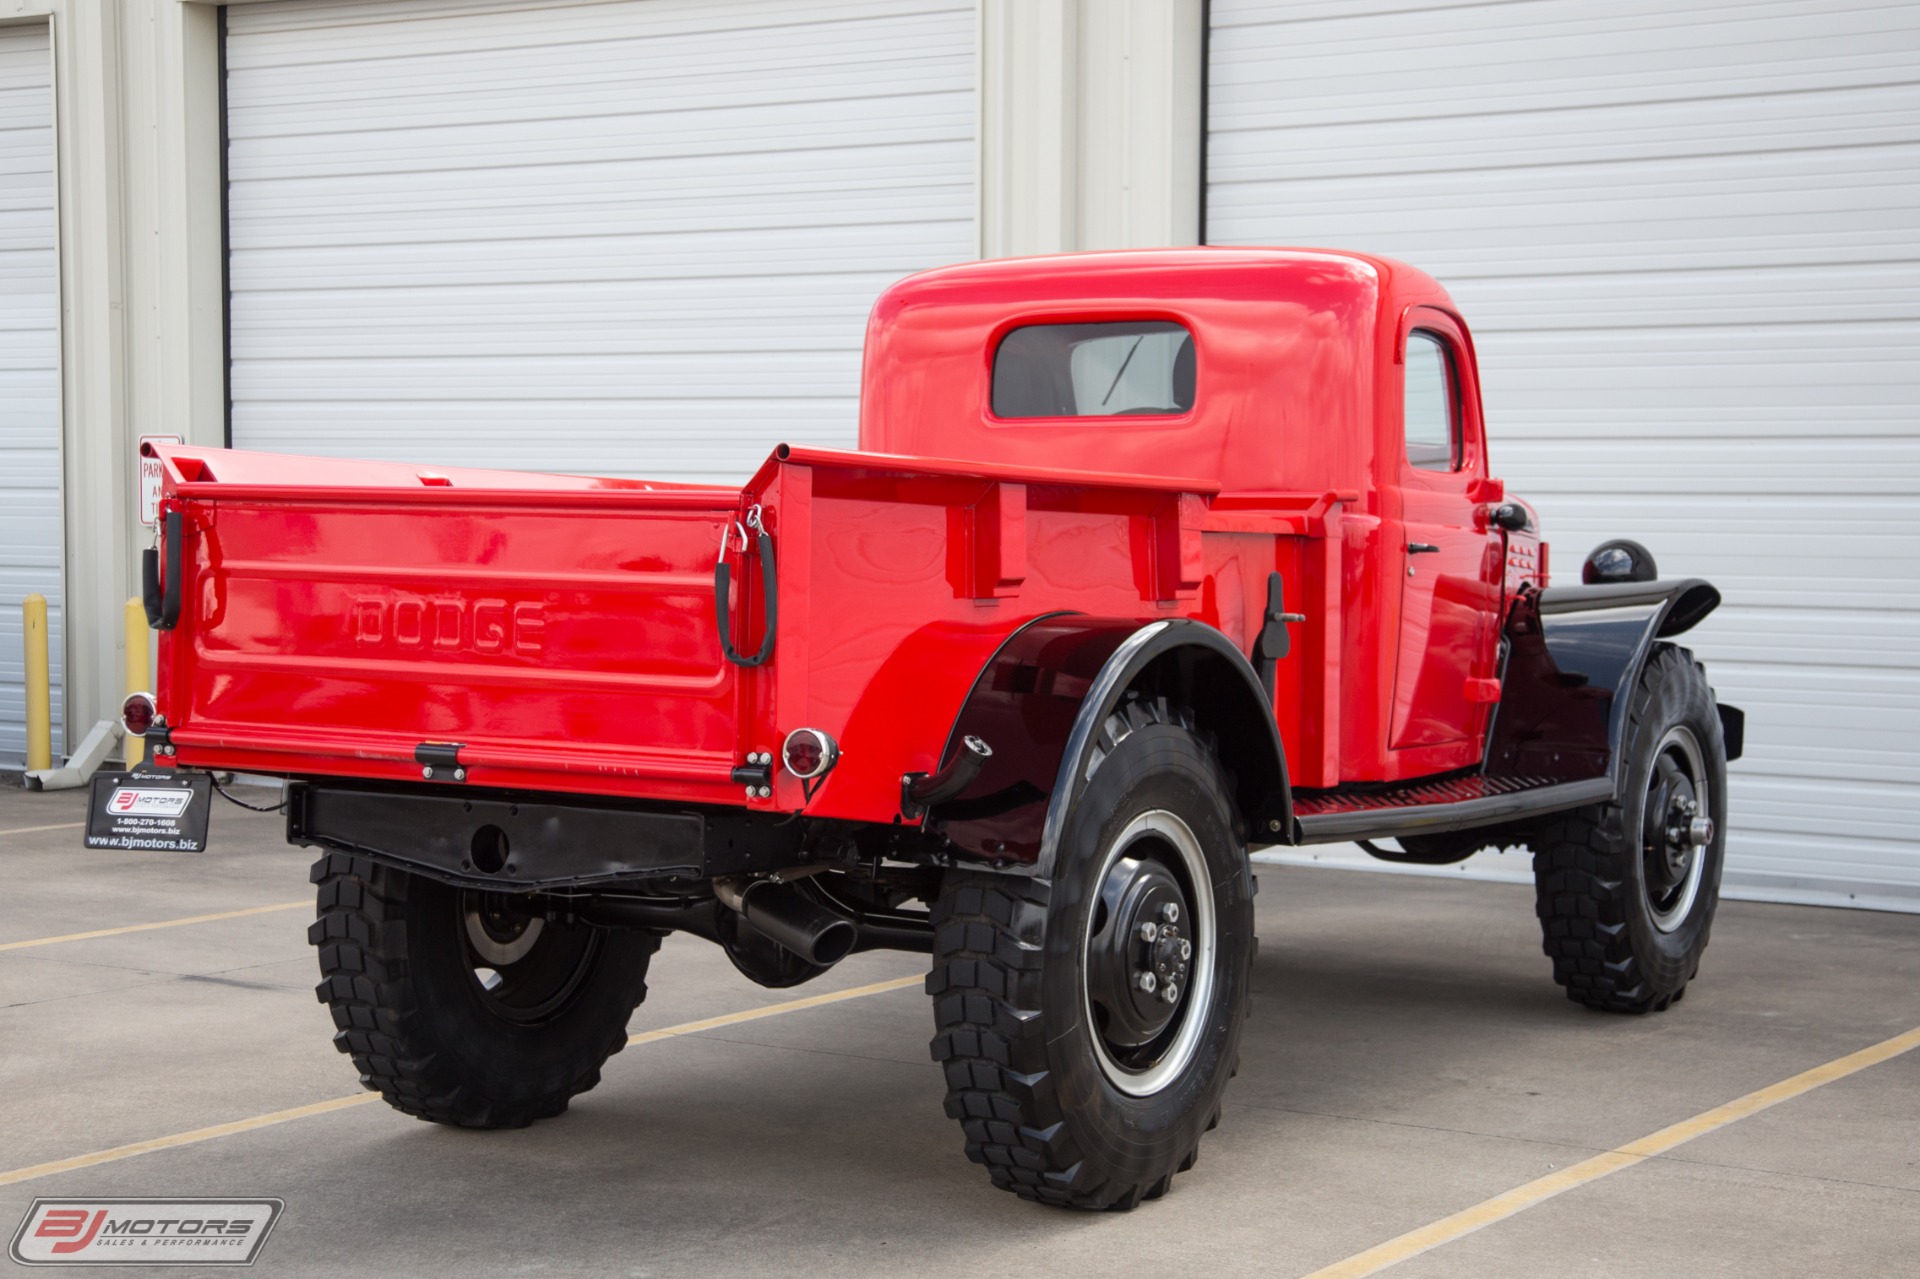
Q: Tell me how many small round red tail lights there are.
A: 2